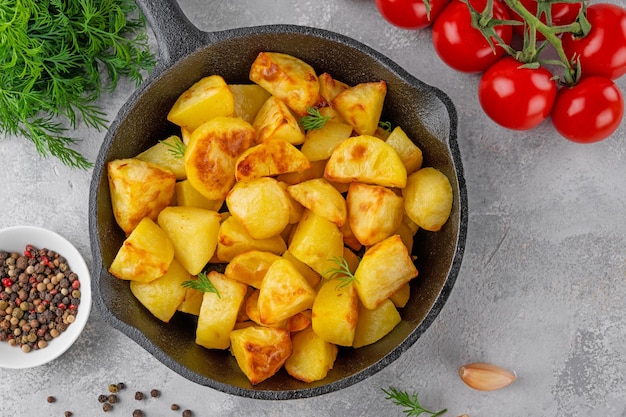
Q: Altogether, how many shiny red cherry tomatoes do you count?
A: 6